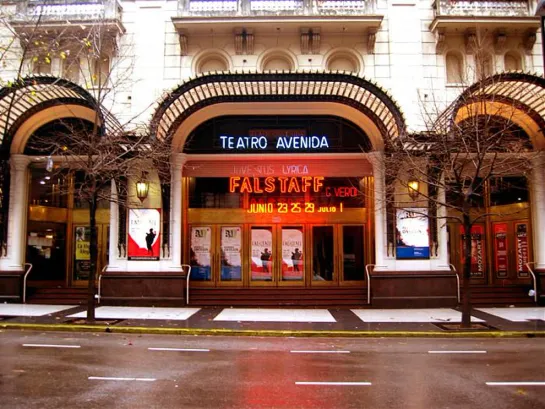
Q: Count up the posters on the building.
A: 10